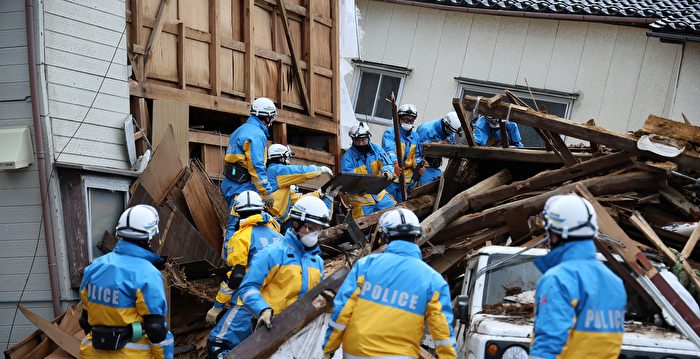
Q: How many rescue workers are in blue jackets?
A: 11